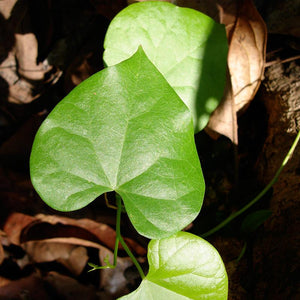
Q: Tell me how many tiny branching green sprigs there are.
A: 1